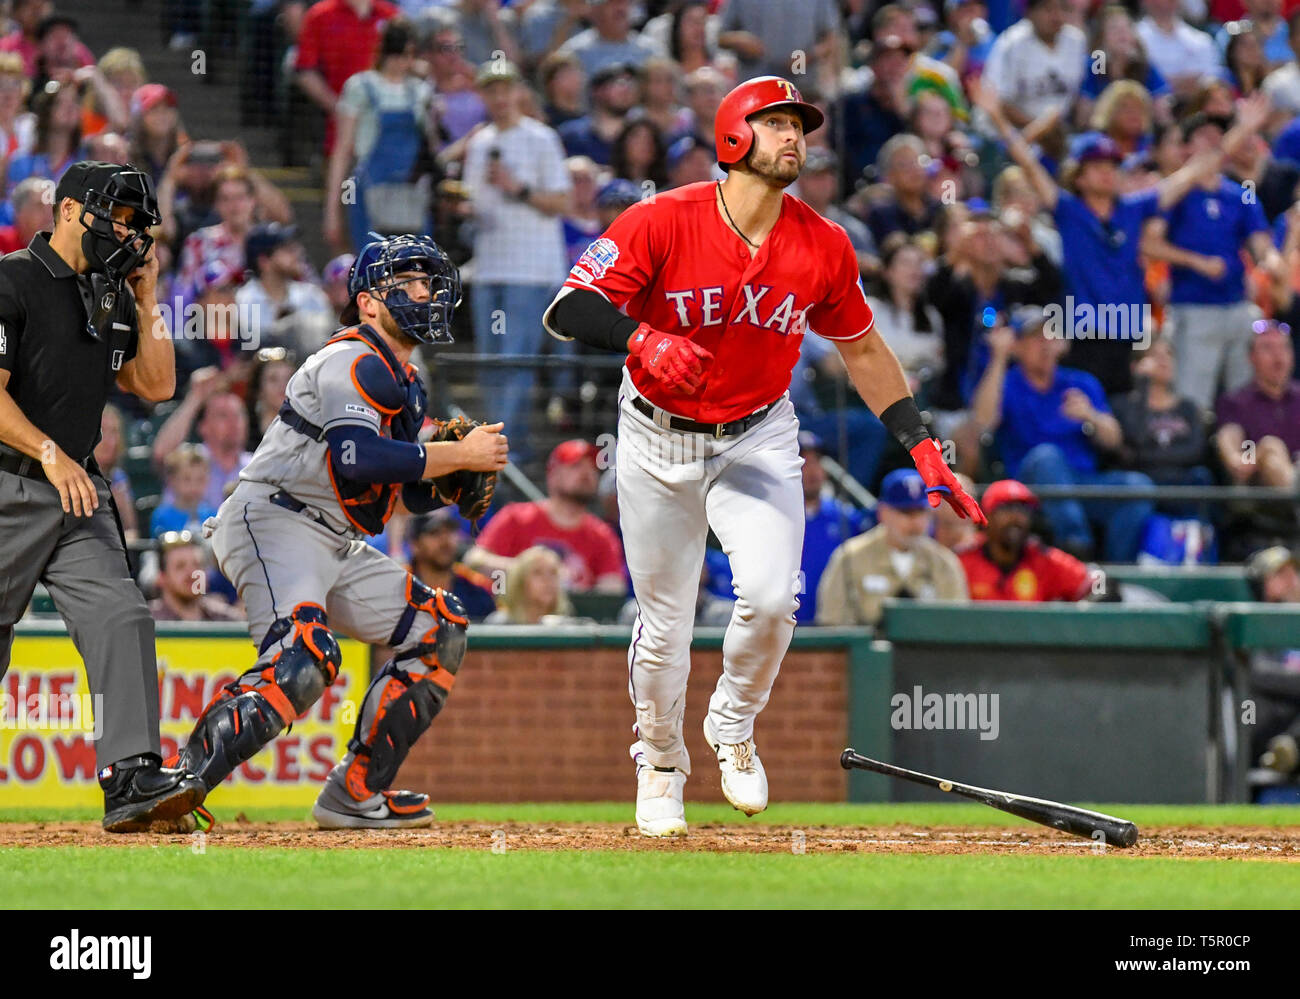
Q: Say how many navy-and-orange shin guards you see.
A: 2